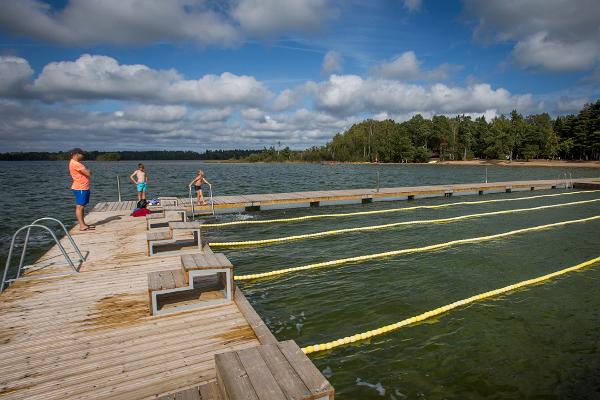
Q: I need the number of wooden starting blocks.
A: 5